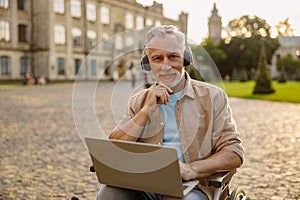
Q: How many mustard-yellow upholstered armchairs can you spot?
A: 0